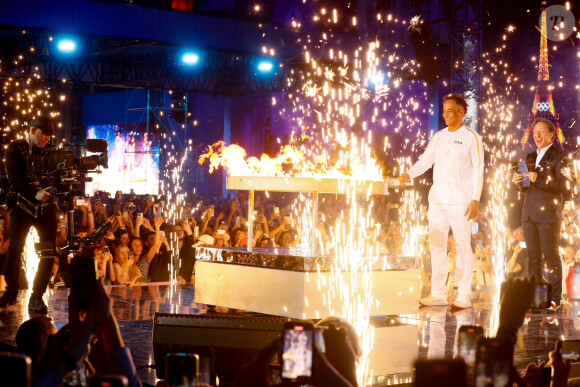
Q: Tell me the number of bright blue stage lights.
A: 3